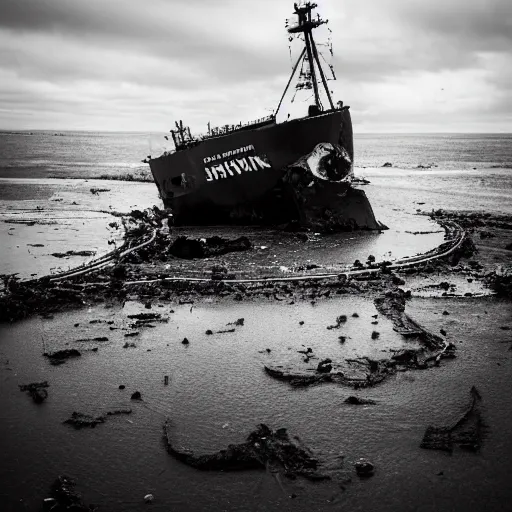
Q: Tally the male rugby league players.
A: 0